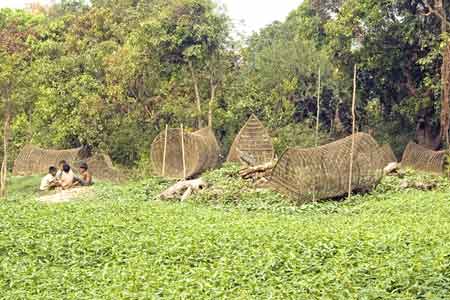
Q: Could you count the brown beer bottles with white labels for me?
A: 0